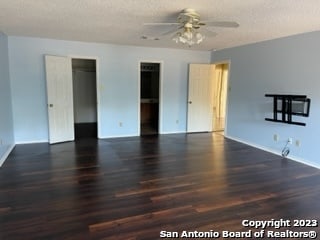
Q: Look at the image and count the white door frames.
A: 3